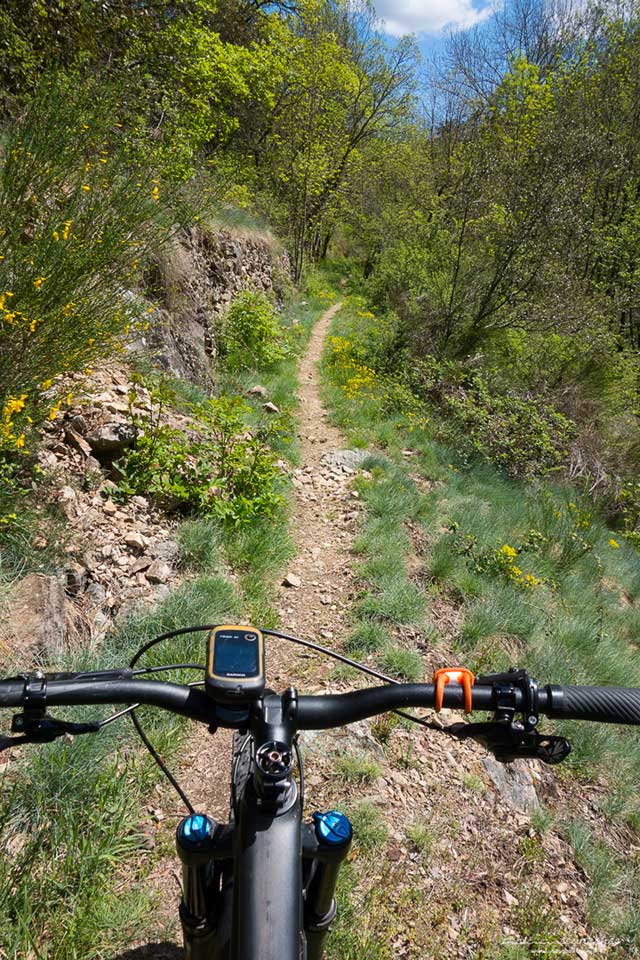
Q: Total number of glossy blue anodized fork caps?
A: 2